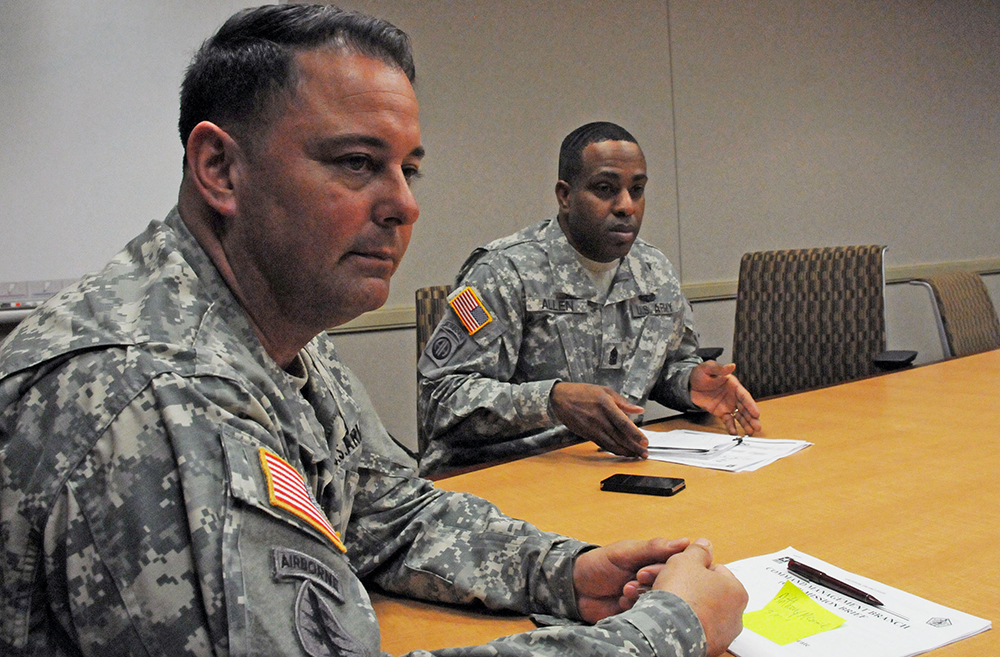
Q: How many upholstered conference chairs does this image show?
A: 3